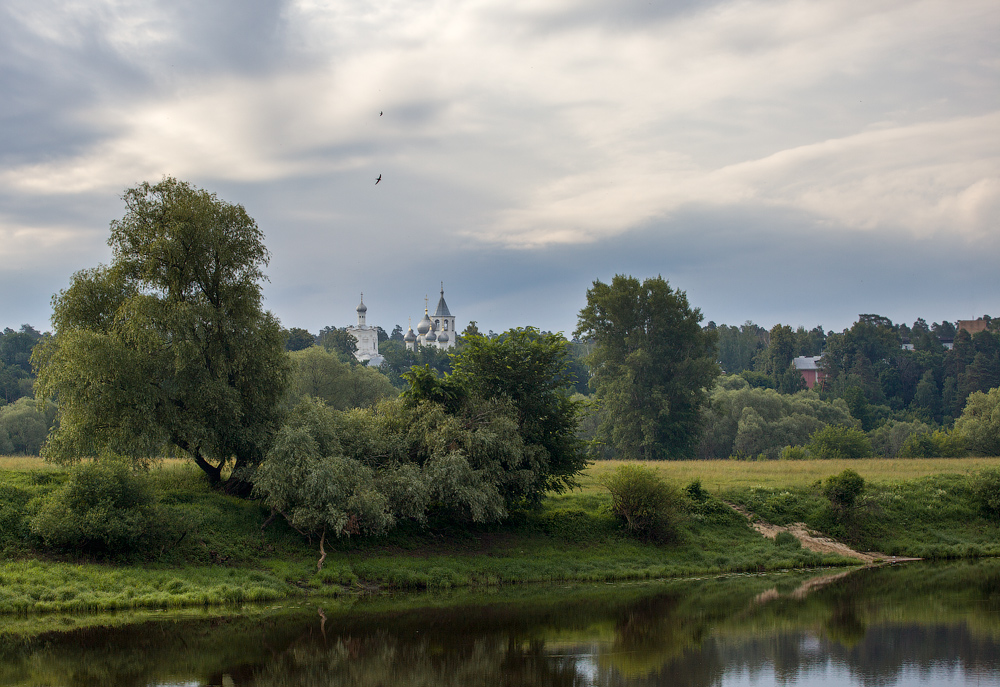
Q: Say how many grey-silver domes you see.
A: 6